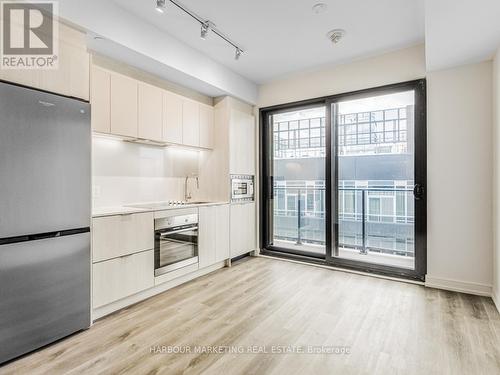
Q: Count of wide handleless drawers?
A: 2